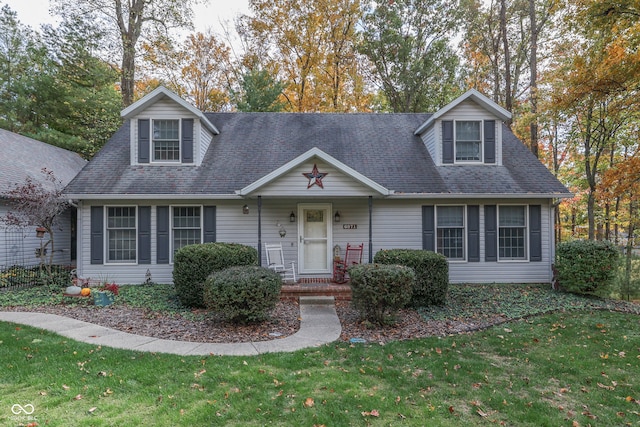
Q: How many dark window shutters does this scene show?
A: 12